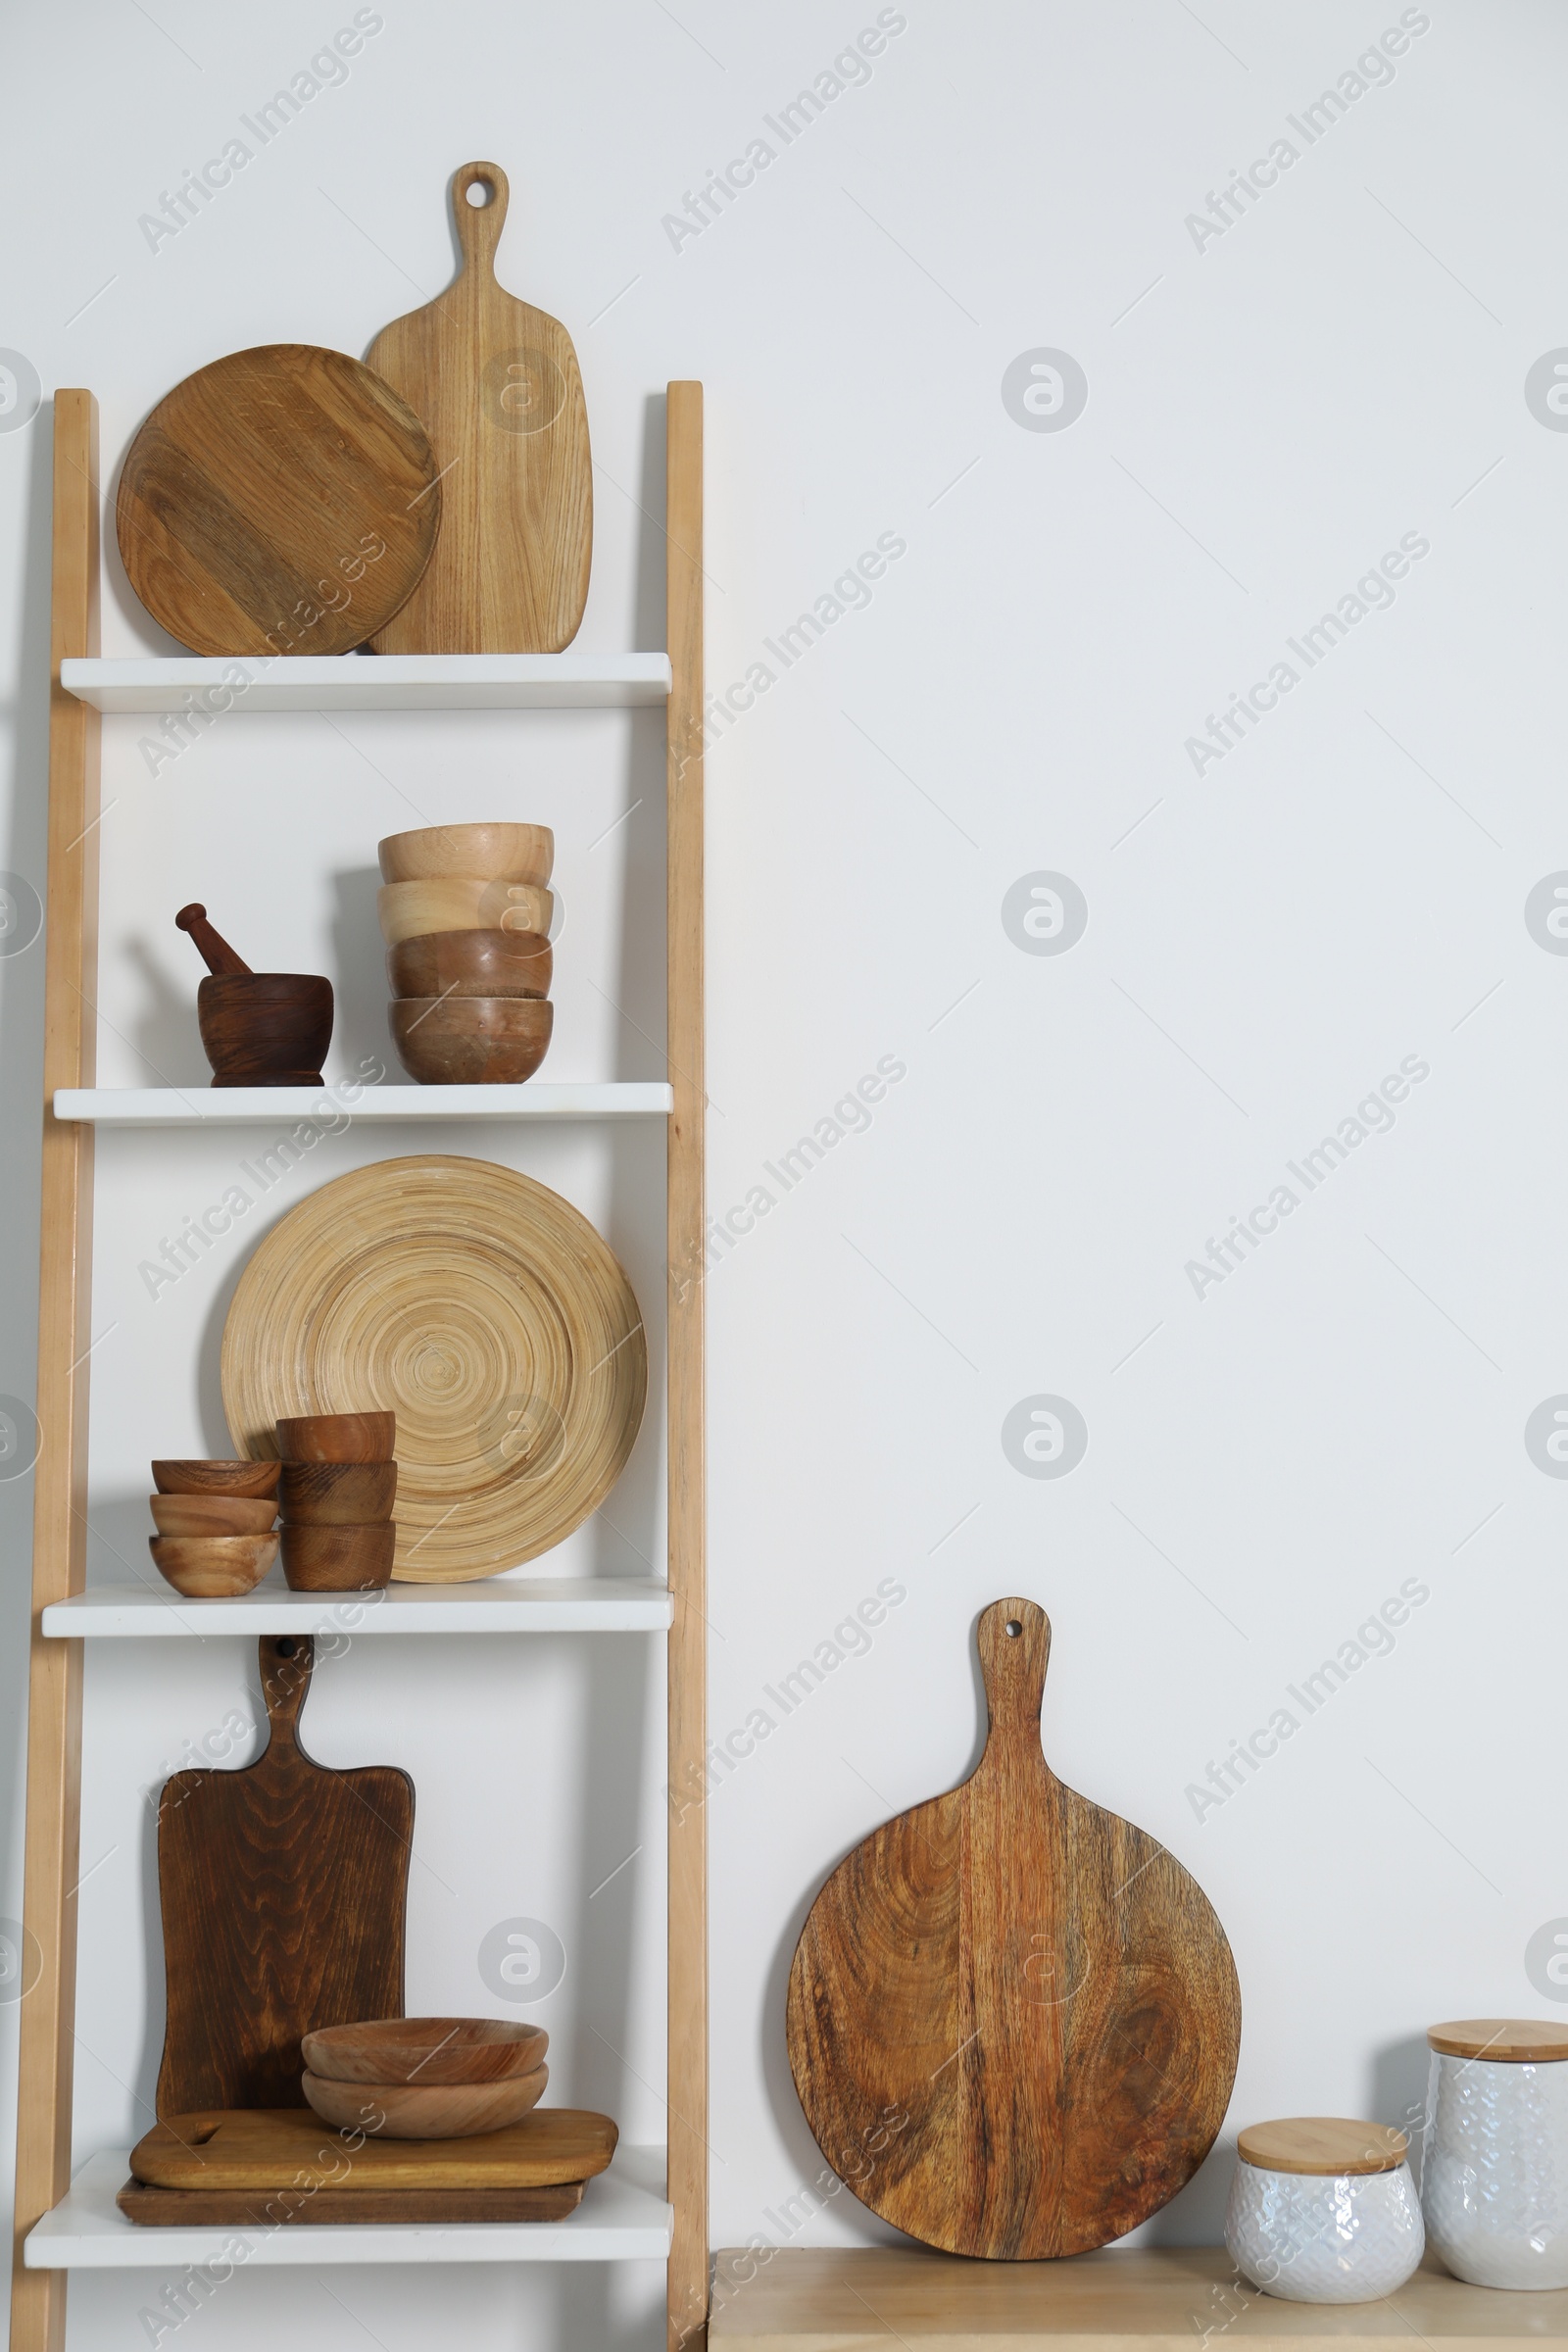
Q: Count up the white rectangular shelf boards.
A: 4